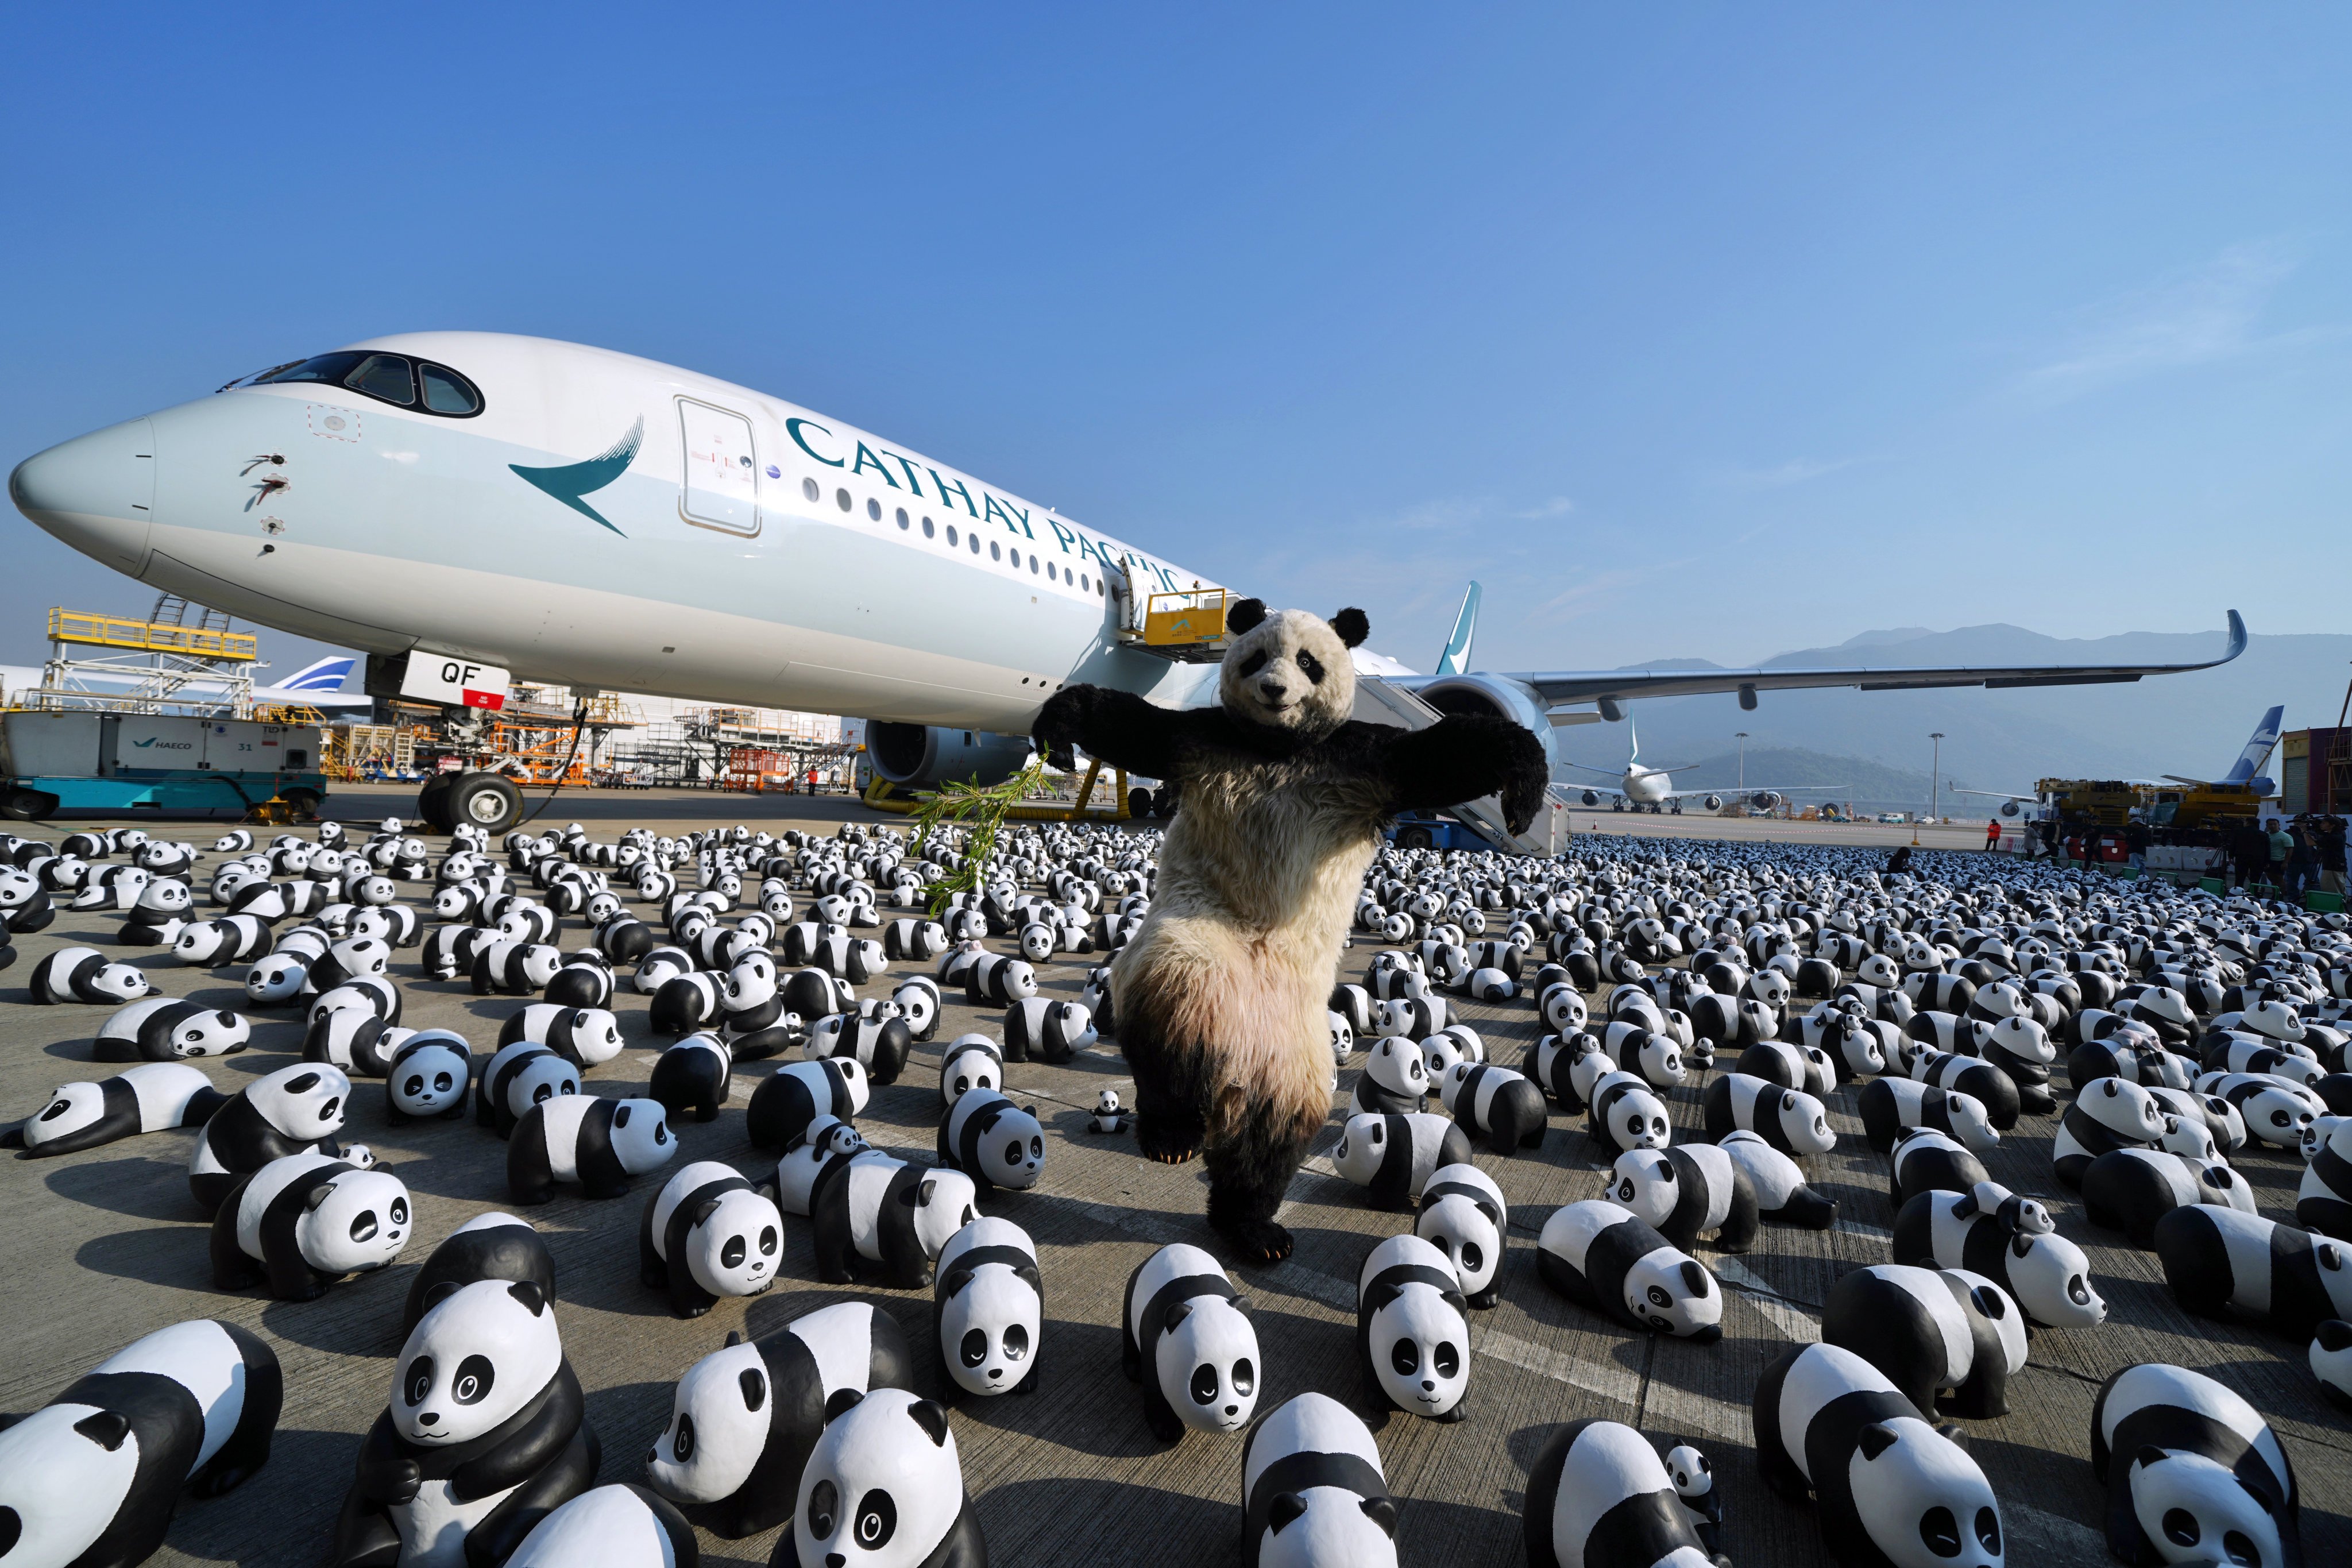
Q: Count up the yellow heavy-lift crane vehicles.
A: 2